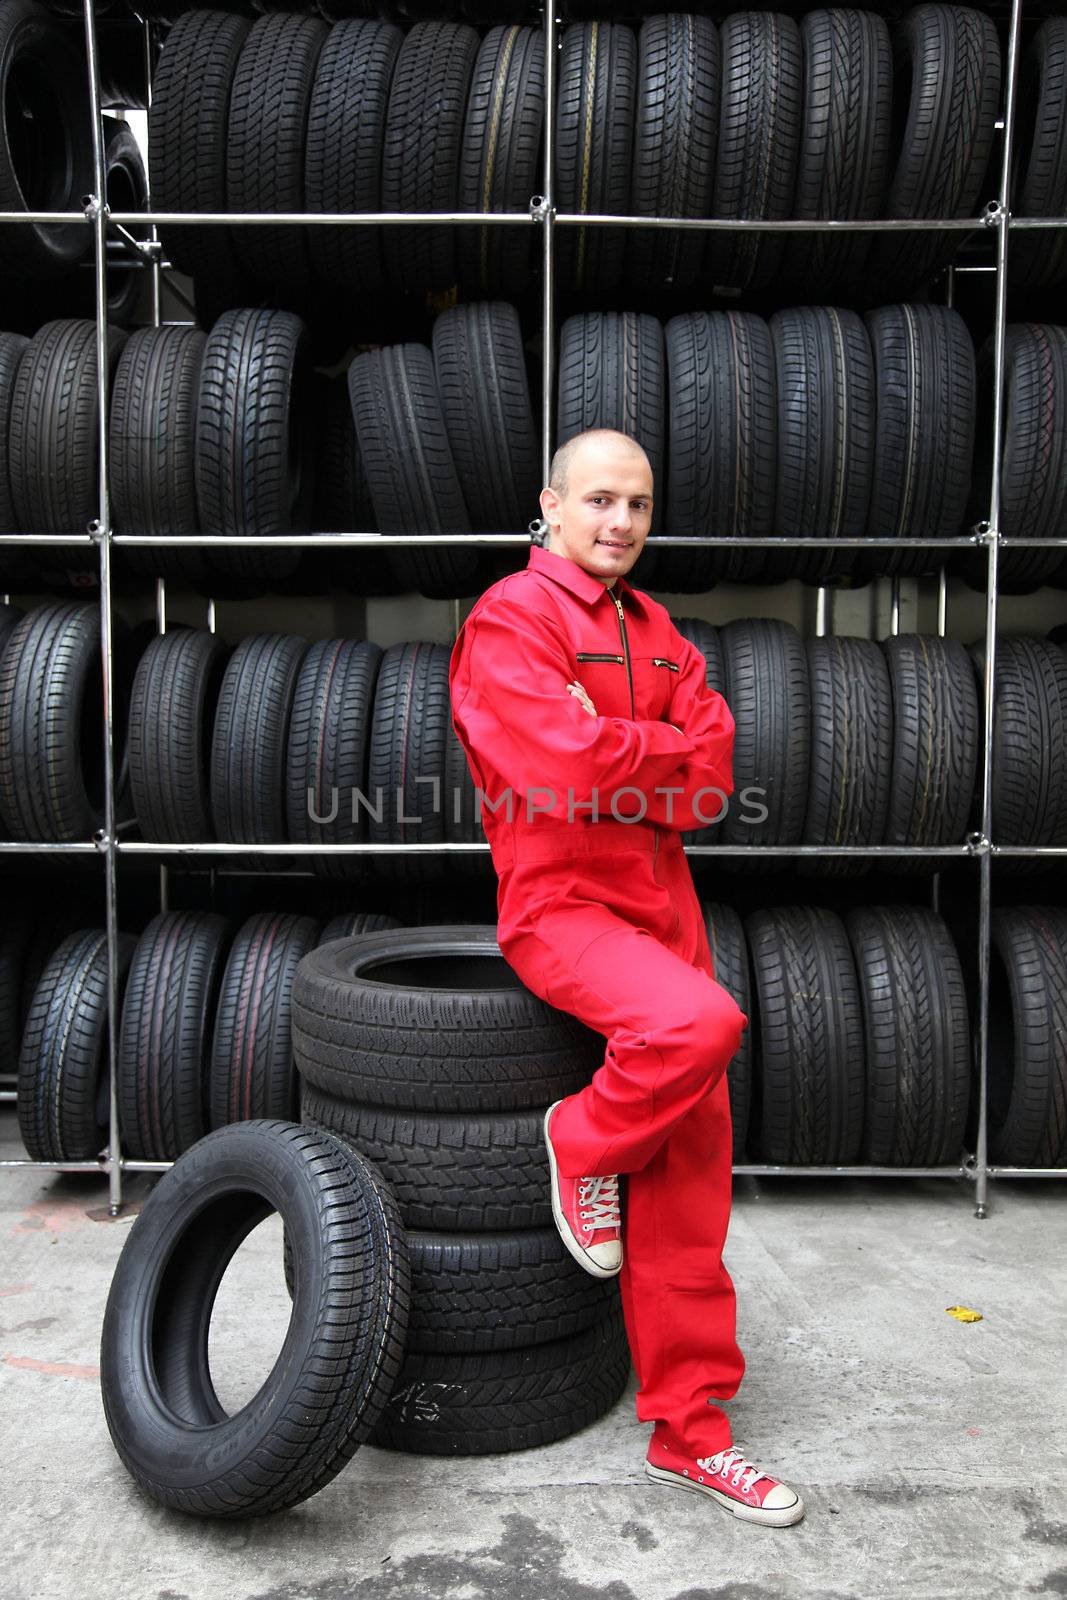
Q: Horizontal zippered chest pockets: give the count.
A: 2